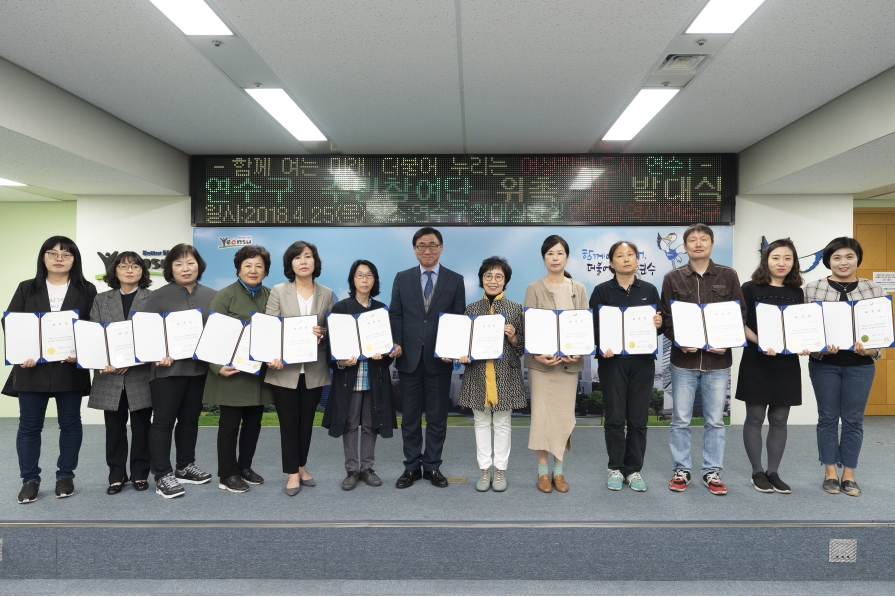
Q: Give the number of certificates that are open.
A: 12